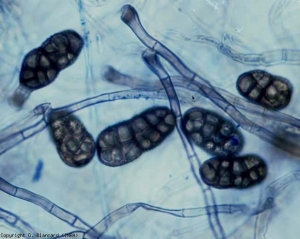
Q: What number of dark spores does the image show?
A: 6